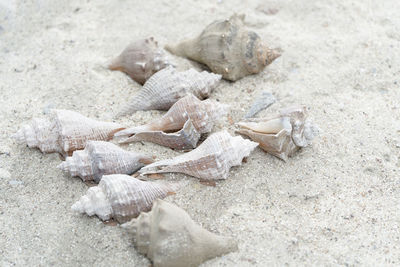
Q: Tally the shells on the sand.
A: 10